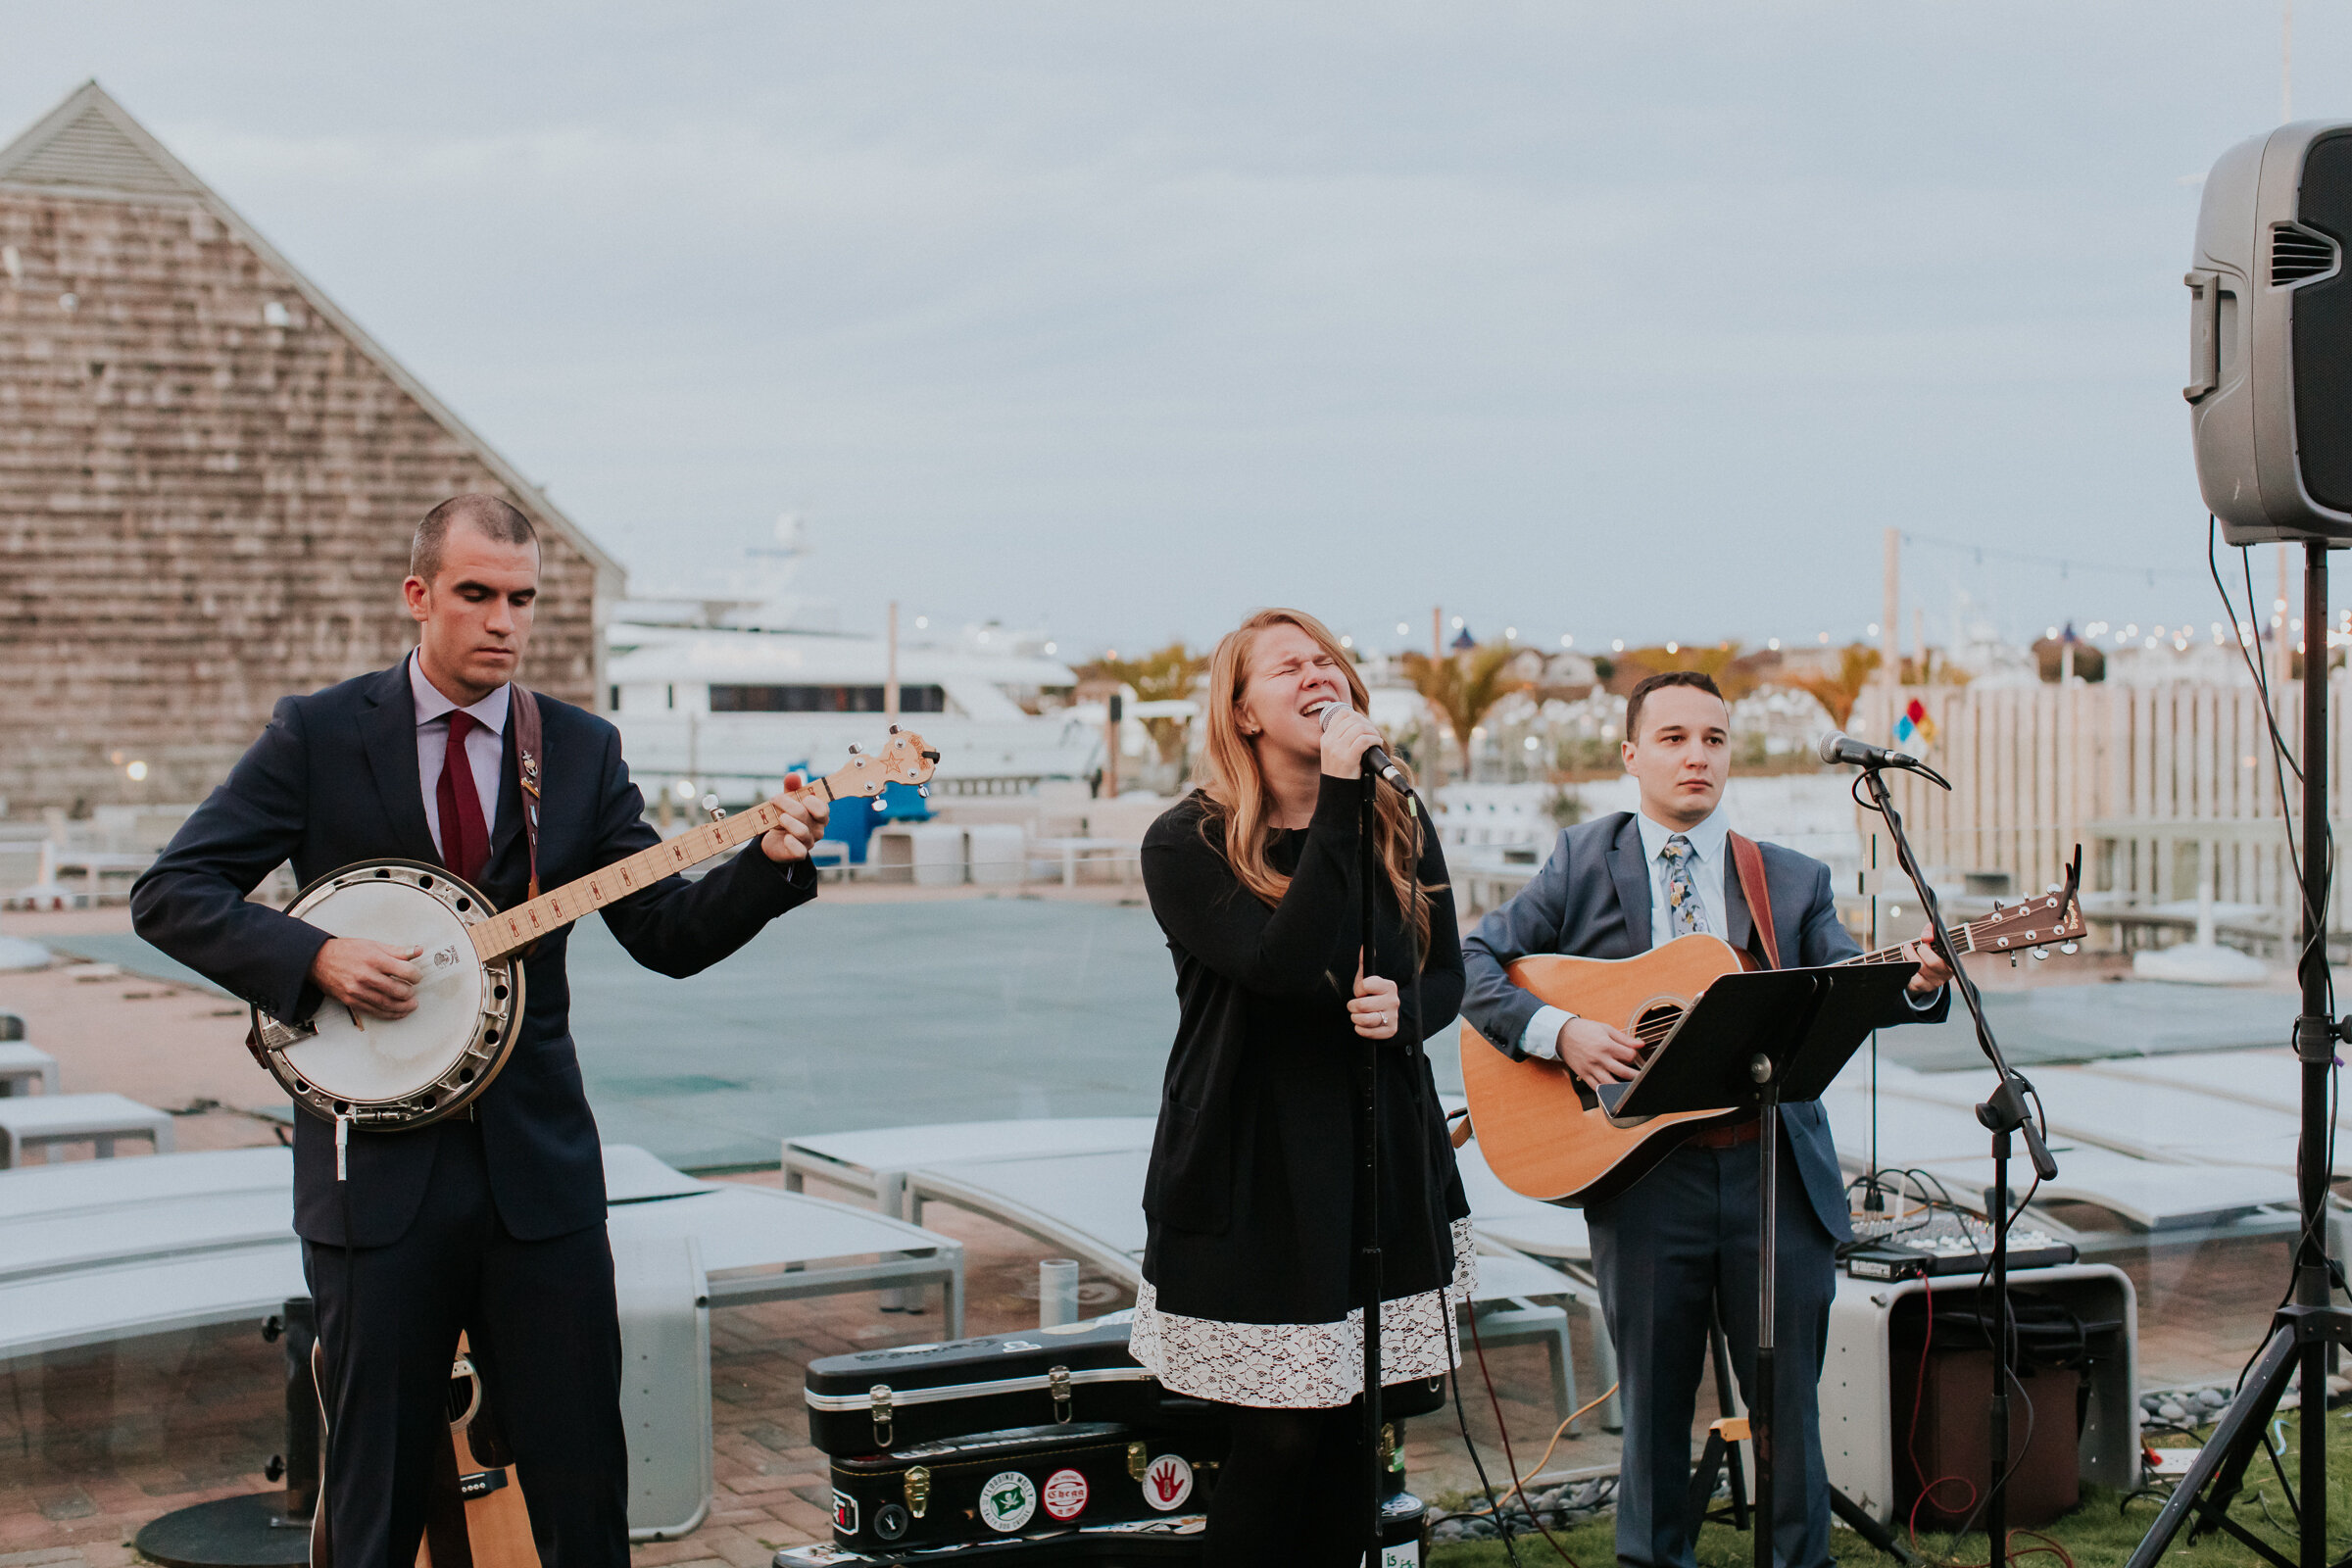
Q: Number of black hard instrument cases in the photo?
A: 3